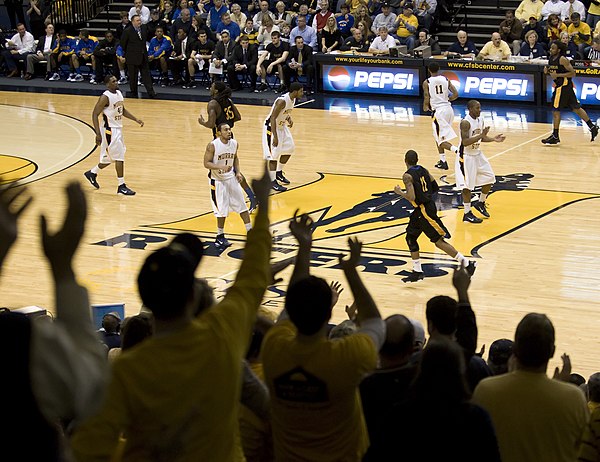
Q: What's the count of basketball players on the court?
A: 8